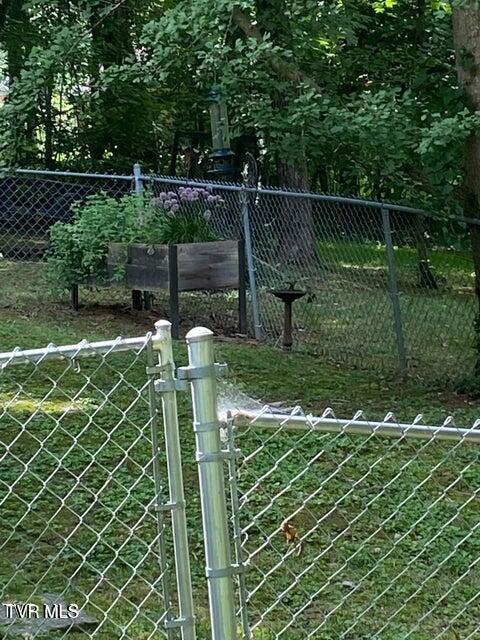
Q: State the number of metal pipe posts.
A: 5